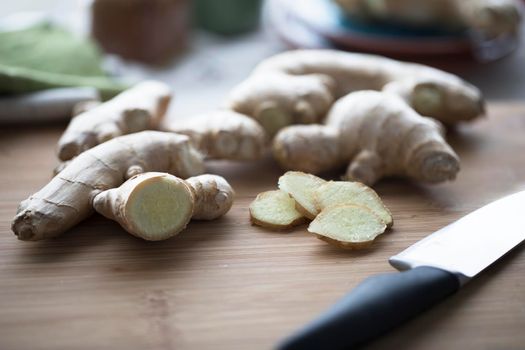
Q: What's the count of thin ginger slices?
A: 4